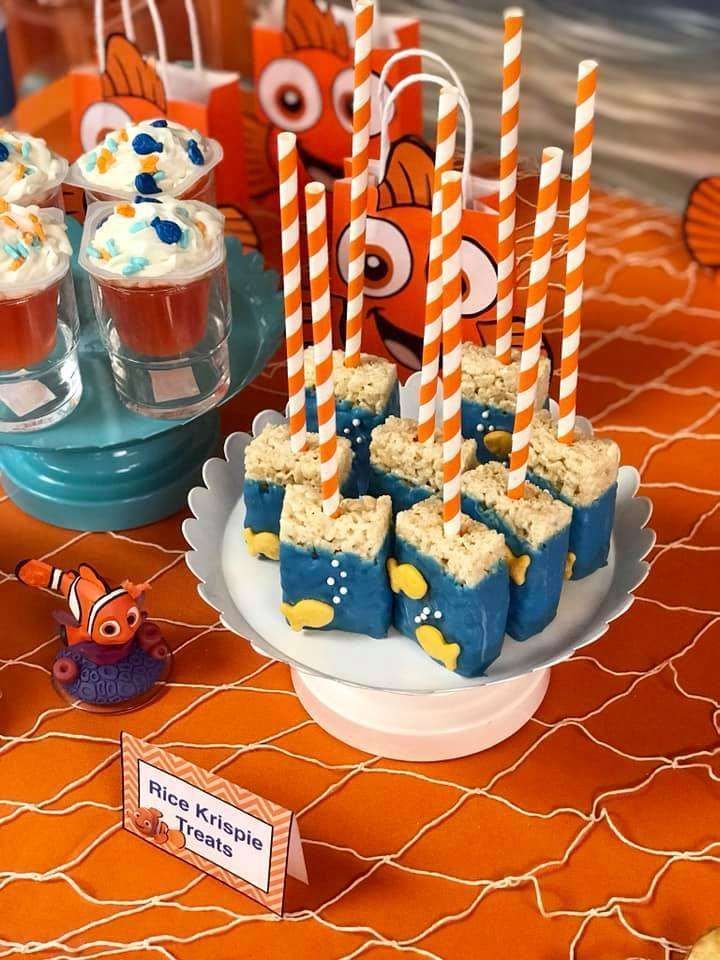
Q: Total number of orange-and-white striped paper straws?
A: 8